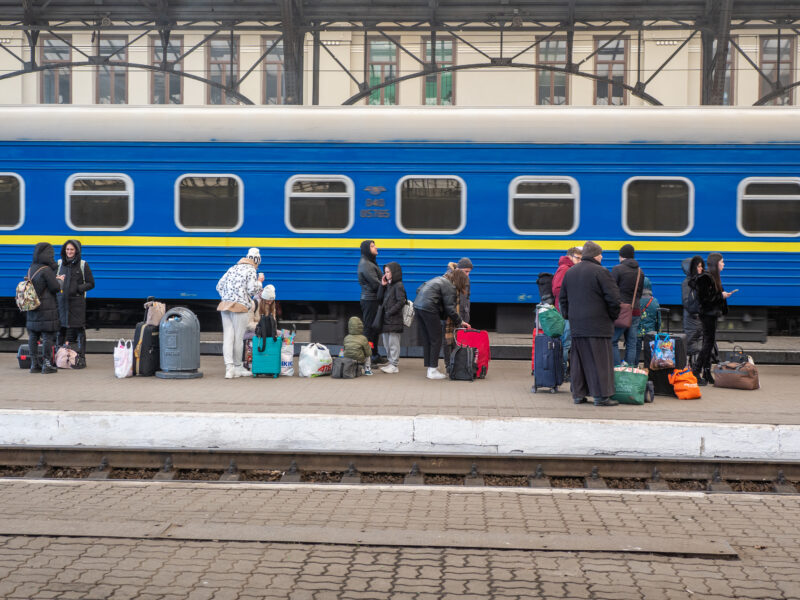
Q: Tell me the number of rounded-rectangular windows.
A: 8